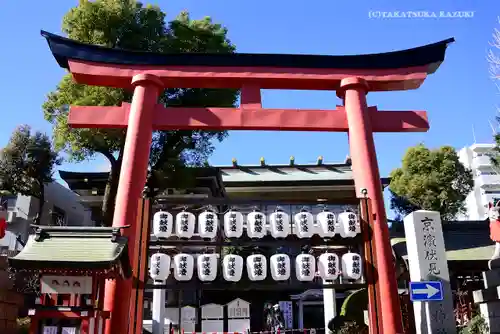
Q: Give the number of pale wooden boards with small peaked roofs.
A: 3